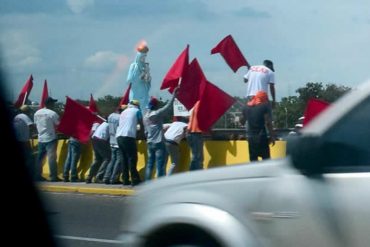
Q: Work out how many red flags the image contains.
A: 10